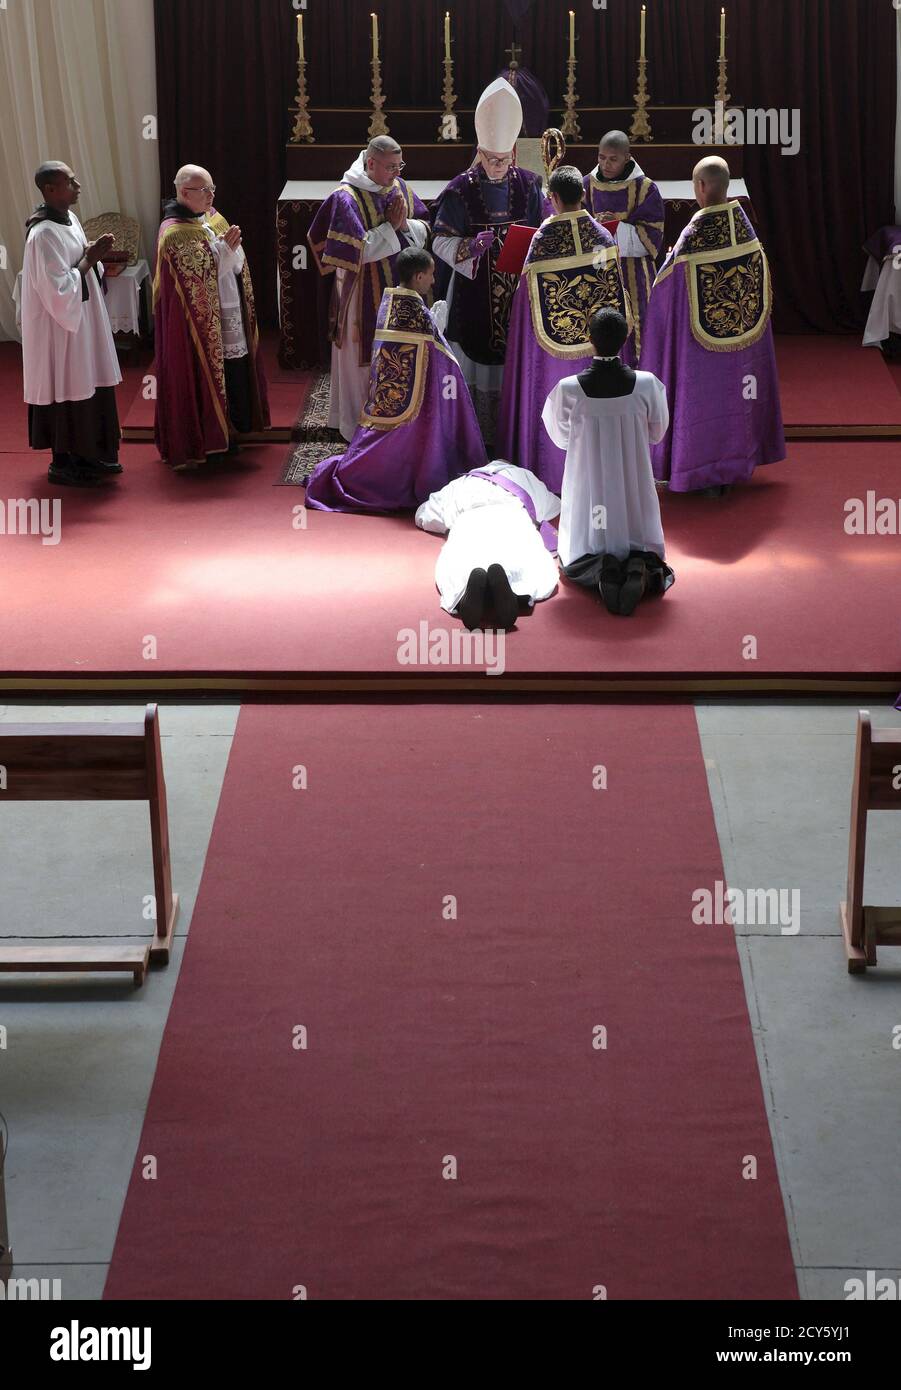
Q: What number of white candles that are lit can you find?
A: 6